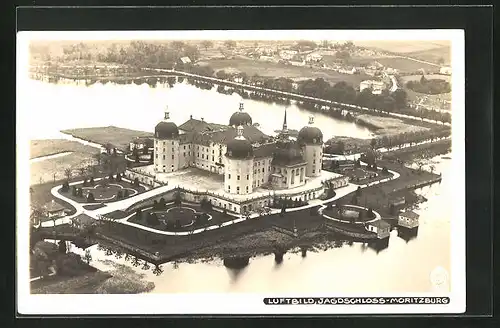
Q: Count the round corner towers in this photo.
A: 4